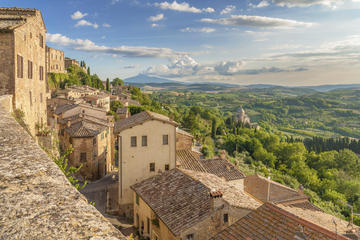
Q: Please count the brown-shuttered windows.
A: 4